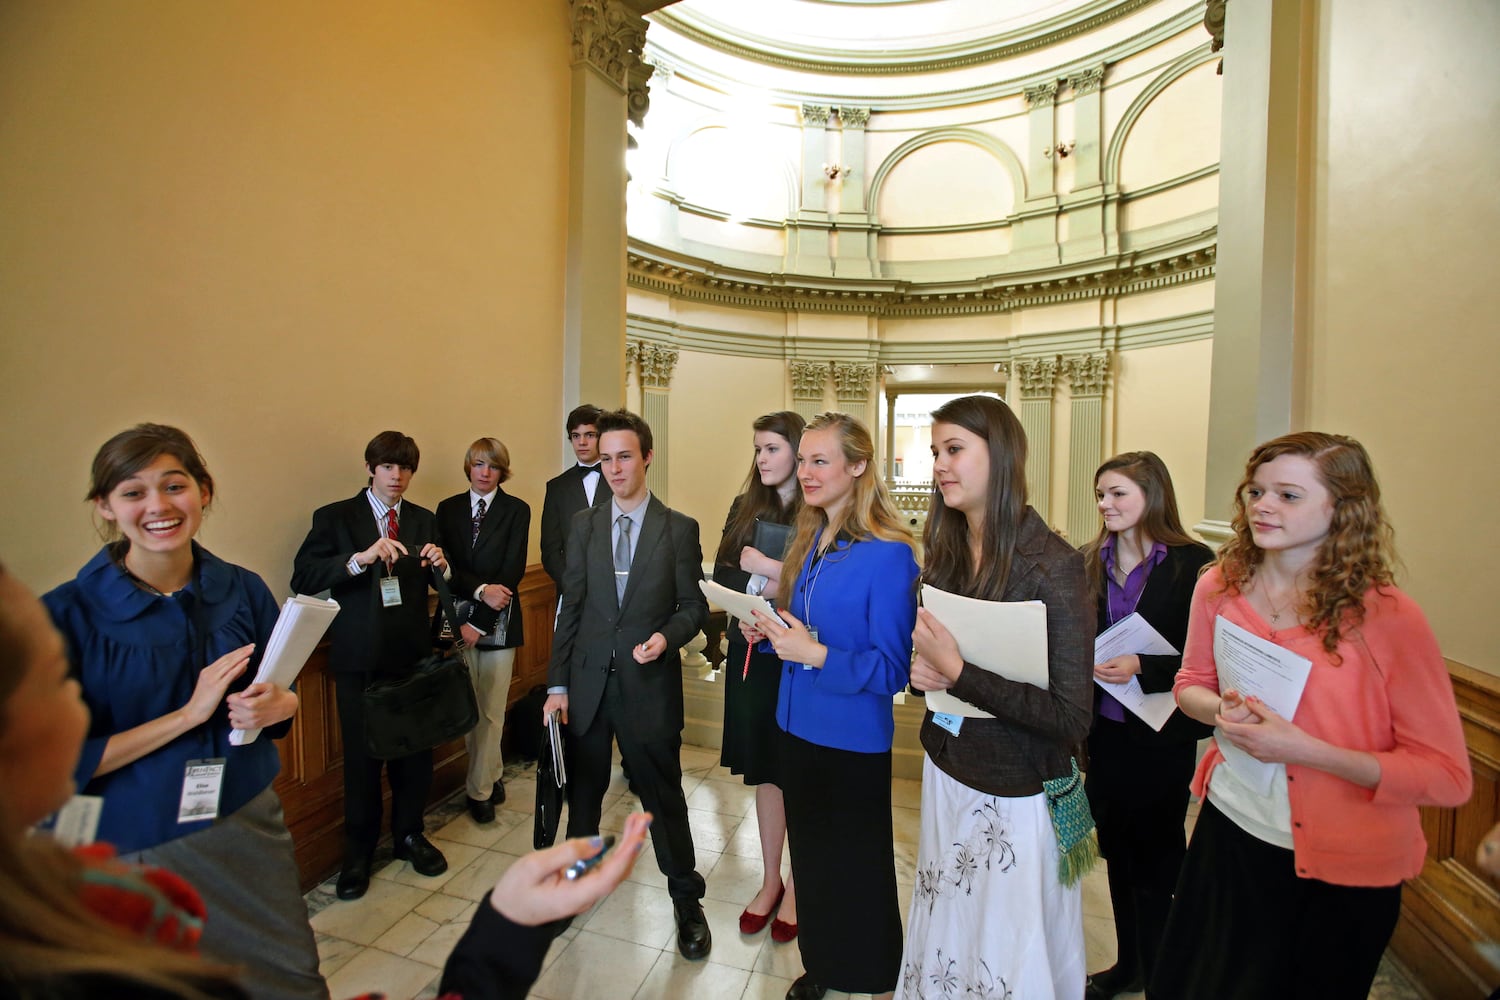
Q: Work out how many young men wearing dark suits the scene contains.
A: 4